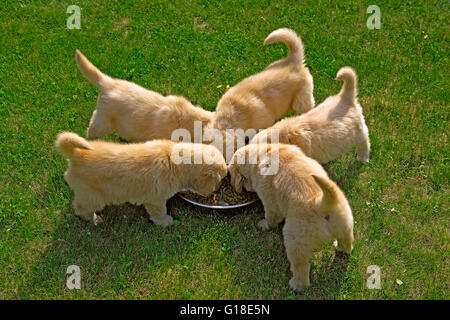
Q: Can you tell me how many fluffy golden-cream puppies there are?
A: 5